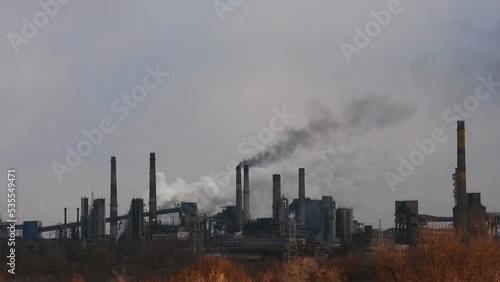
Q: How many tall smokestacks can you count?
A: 7